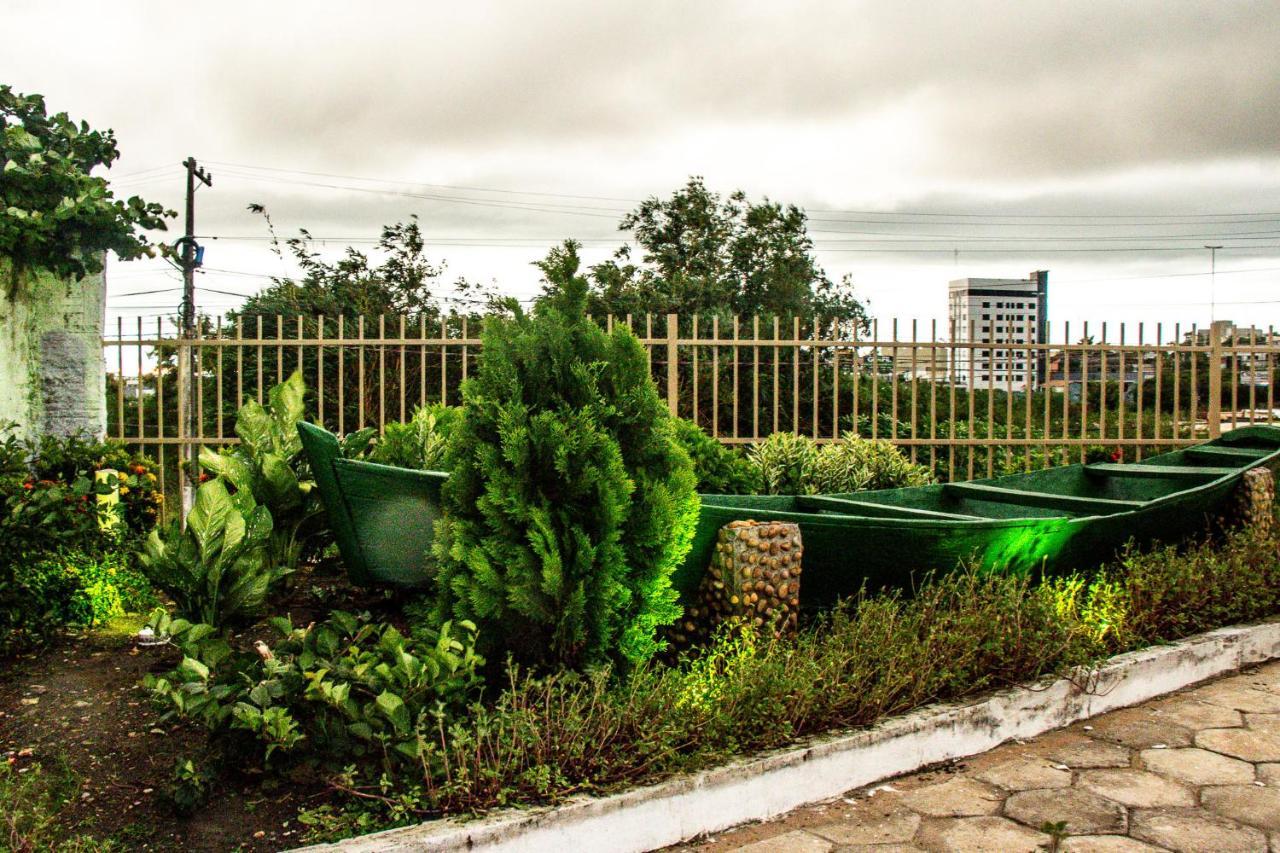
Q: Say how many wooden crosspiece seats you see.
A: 4